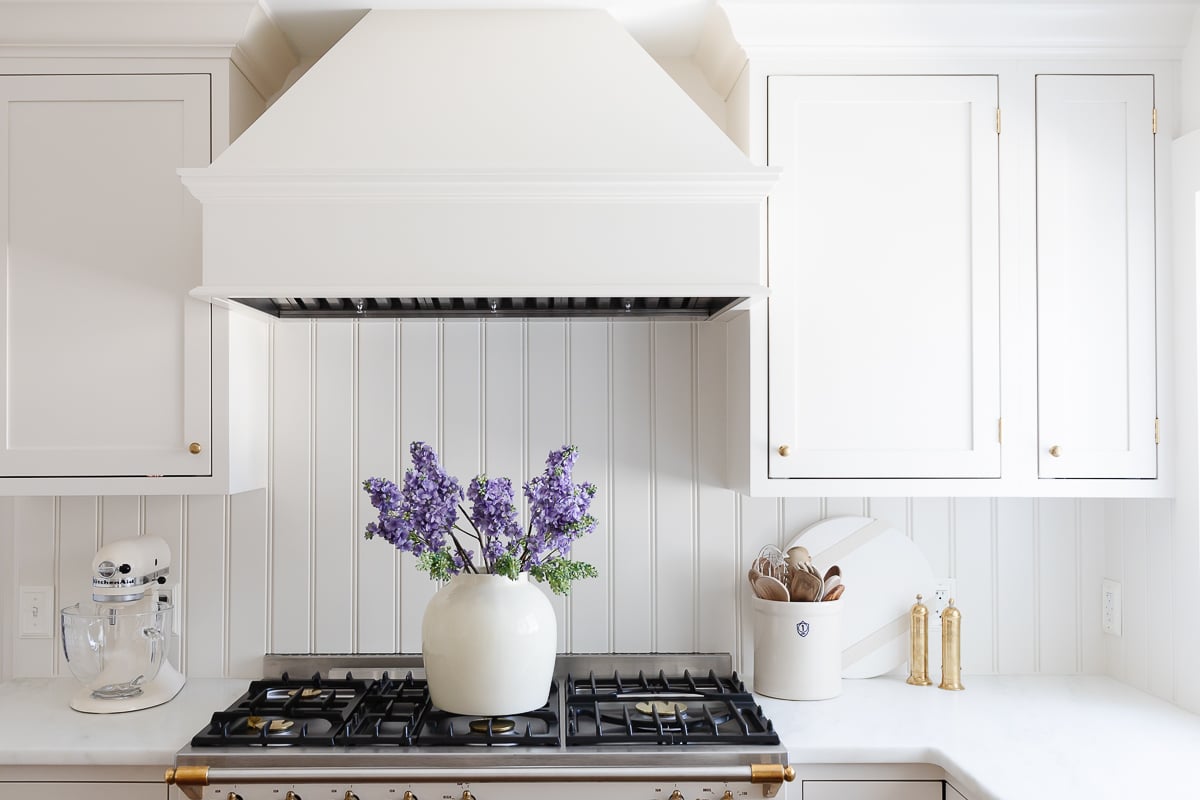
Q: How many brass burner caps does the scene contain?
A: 4